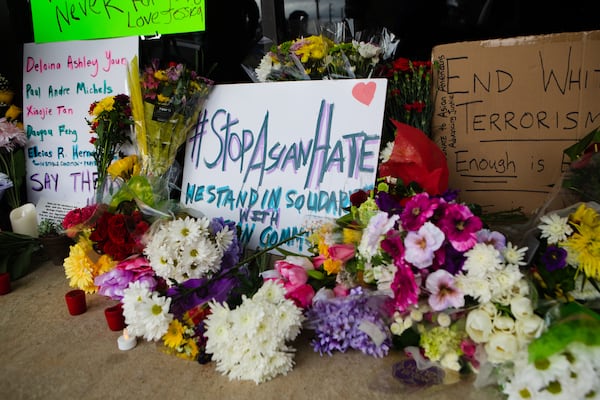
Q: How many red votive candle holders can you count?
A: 3